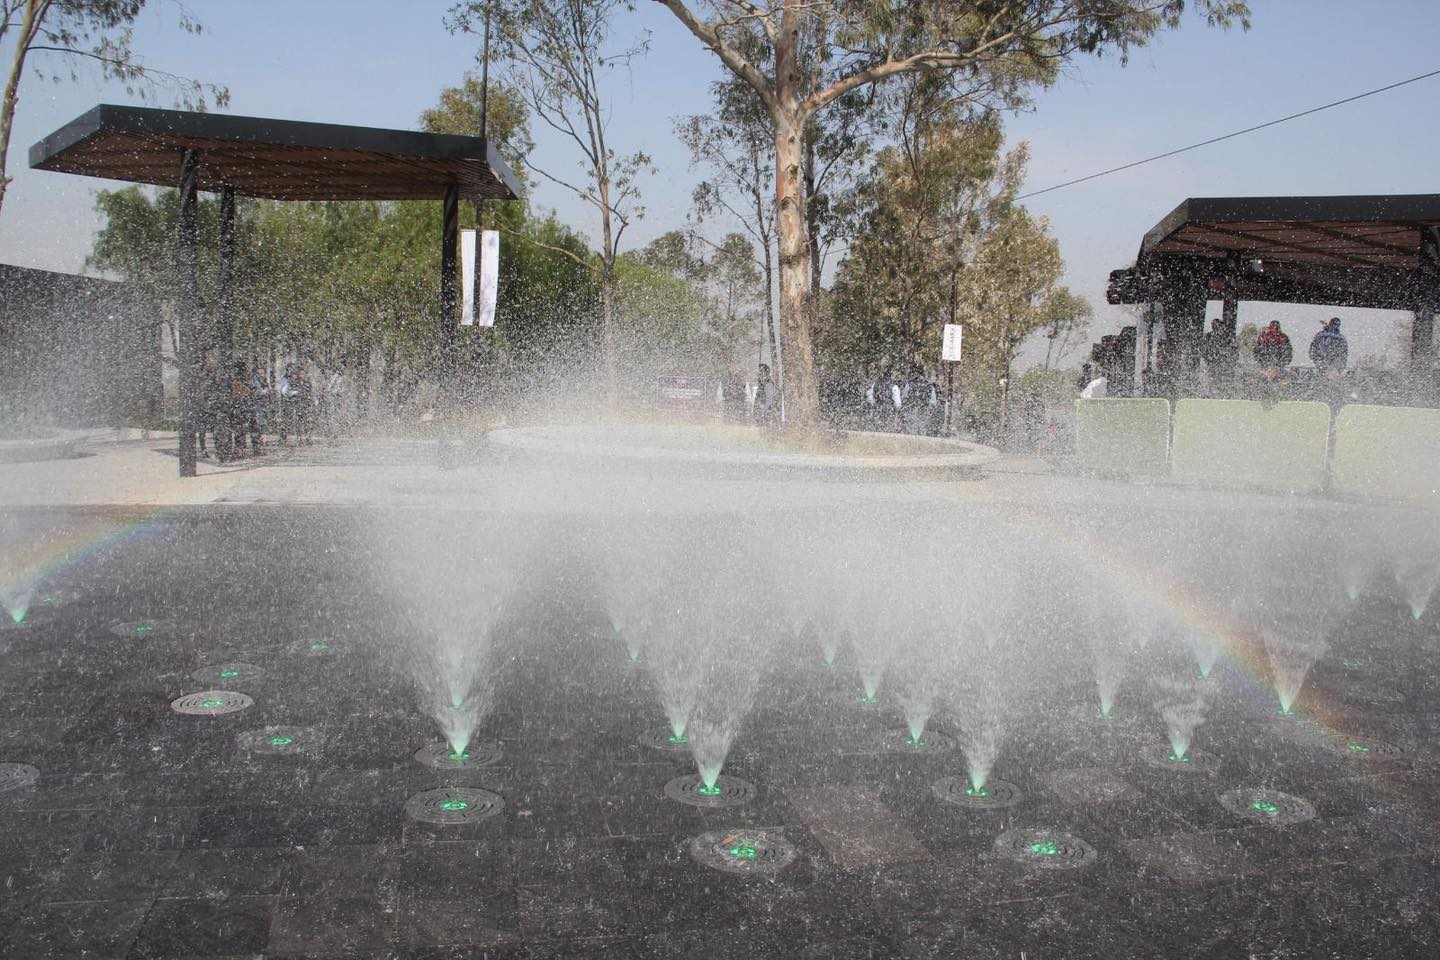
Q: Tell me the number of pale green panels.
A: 3